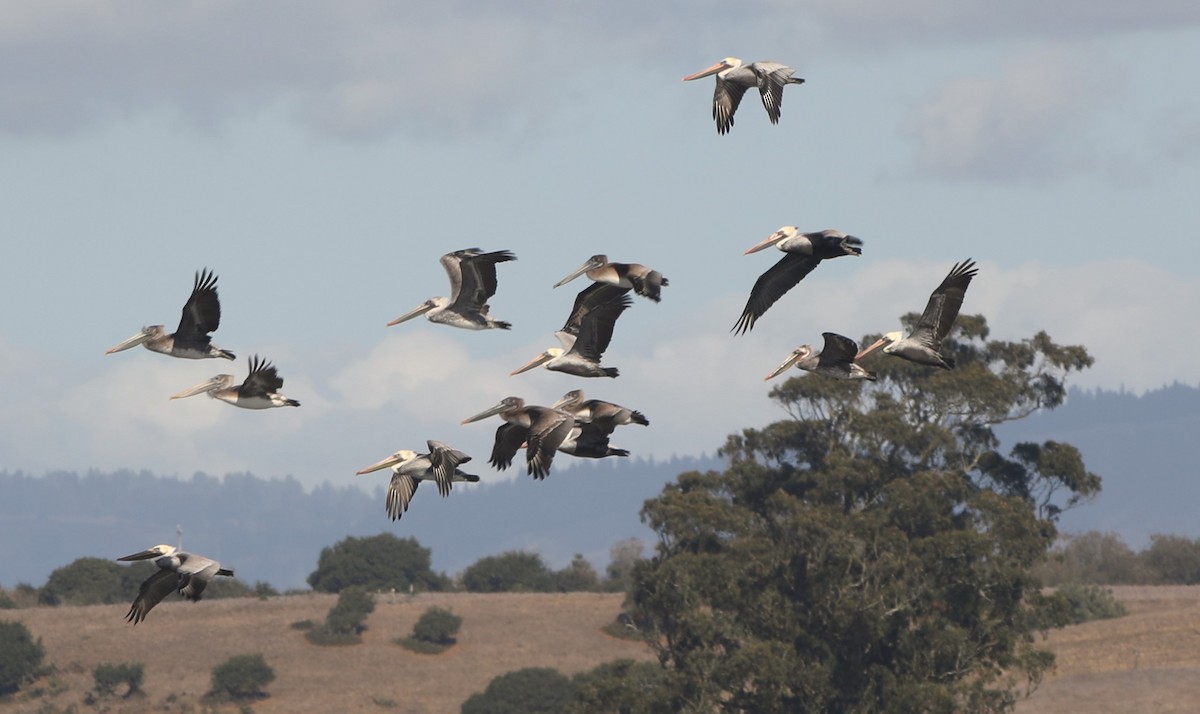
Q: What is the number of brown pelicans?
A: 14